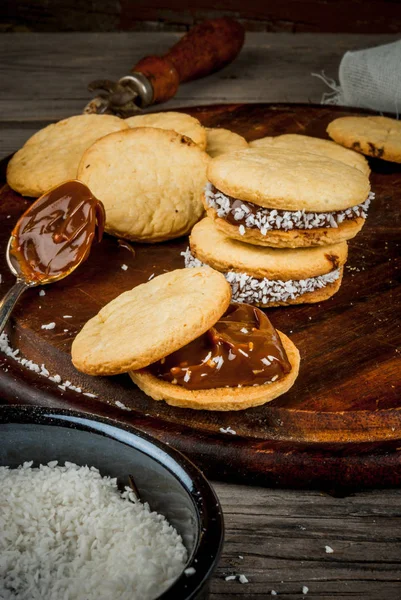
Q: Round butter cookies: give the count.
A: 12